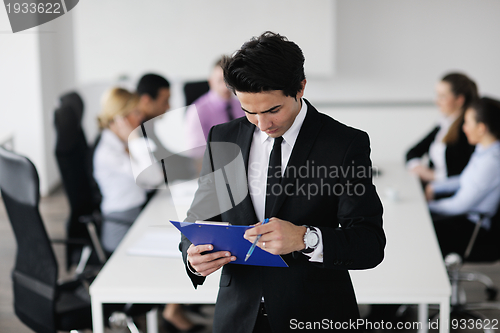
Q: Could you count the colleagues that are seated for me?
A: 5